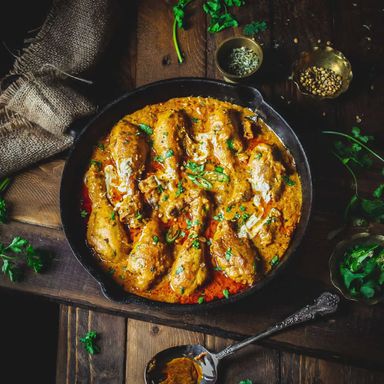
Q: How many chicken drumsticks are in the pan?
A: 8